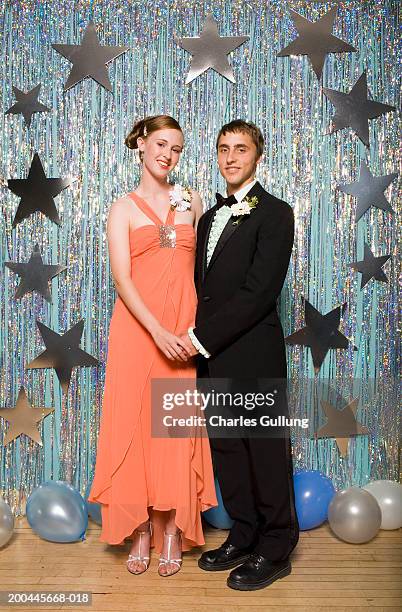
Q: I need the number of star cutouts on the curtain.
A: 13